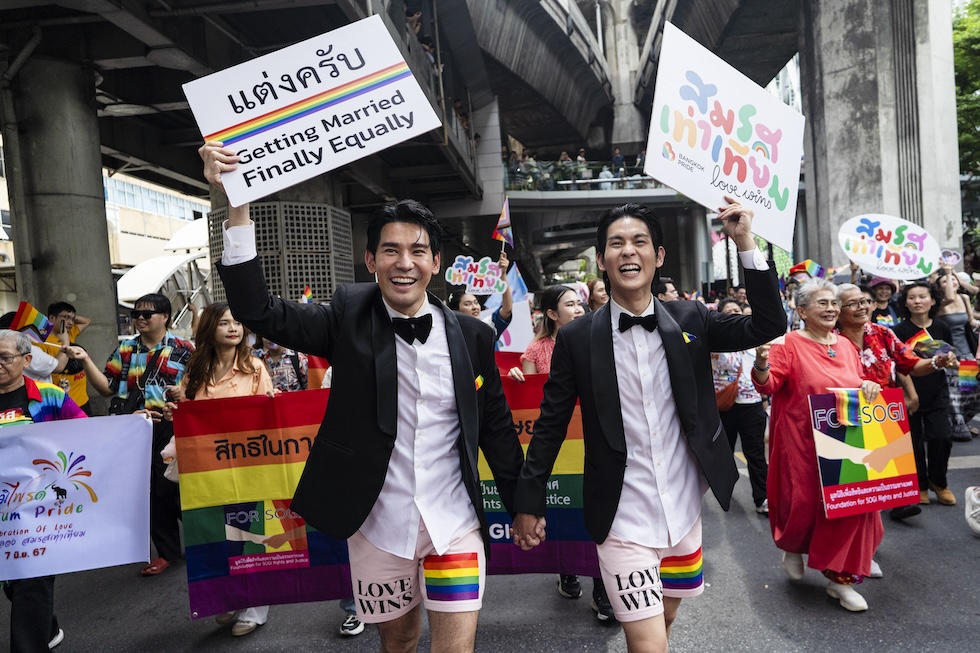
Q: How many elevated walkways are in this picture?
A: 2